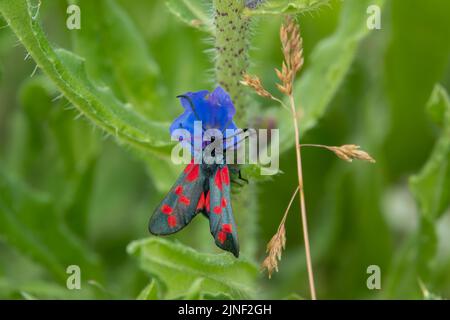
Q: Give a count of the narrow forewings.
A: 2